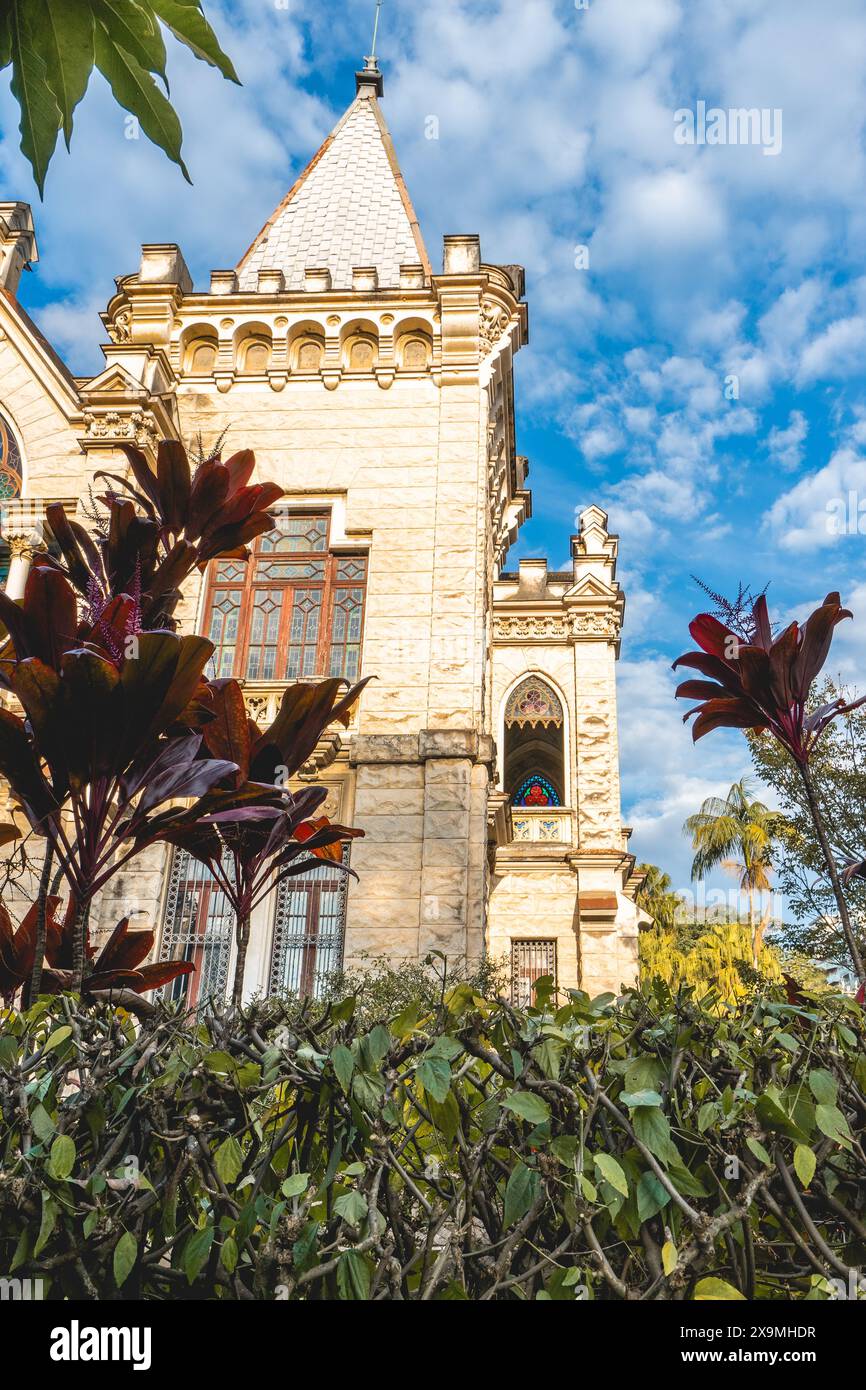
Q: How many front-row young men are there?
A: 0